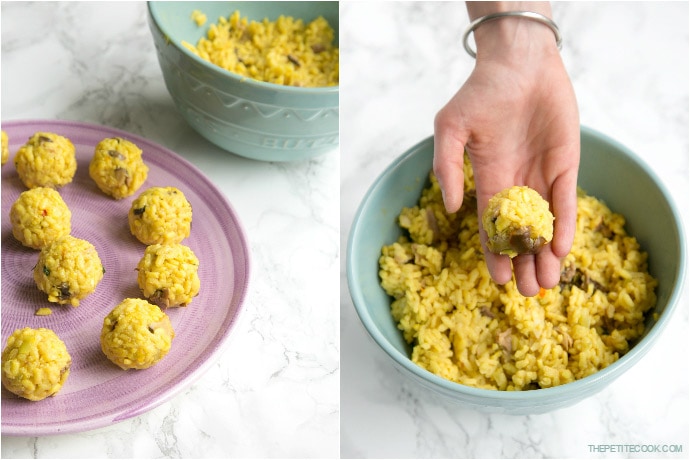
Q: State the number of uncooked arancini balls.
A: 10